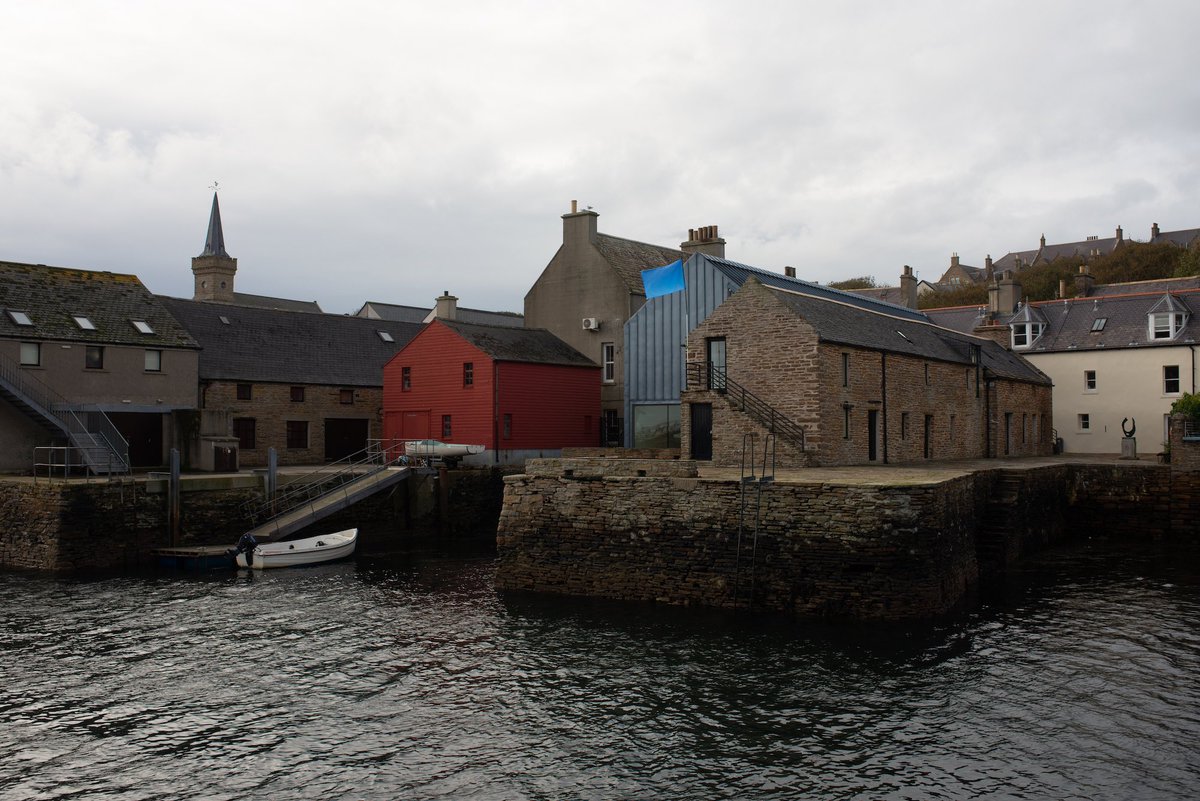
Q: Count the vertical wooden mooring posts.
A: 2